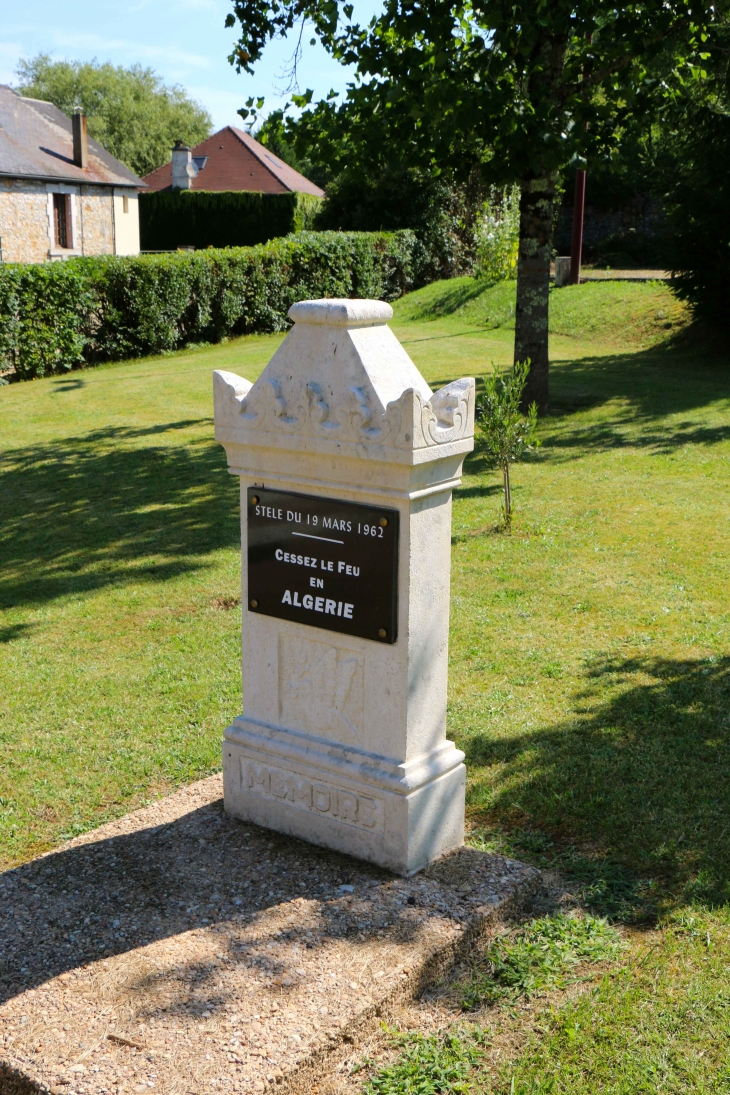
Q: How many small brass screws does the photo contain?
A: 4